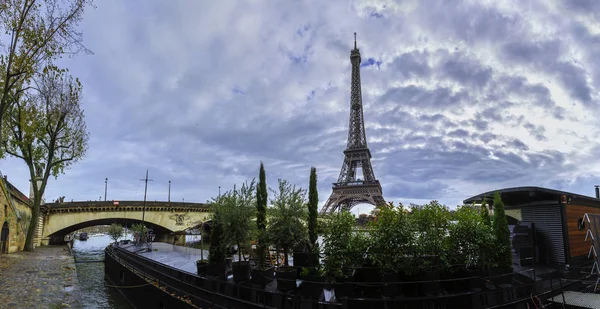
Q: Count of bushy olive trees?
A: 2